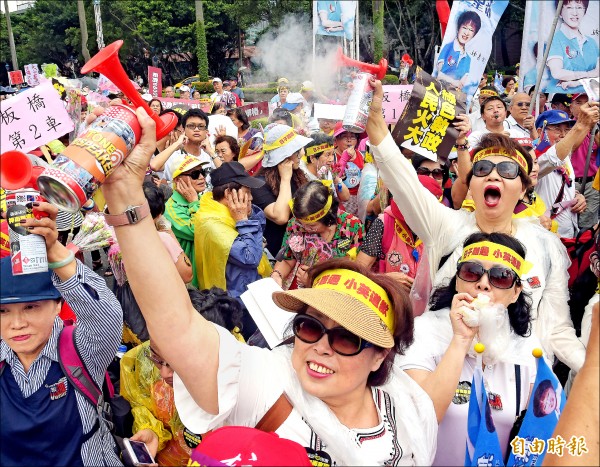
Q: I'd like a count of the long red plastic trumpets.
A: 3